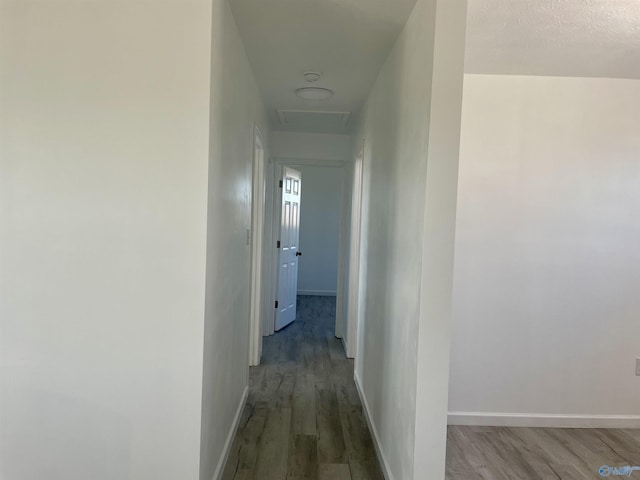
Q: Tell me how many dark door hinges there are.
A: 3